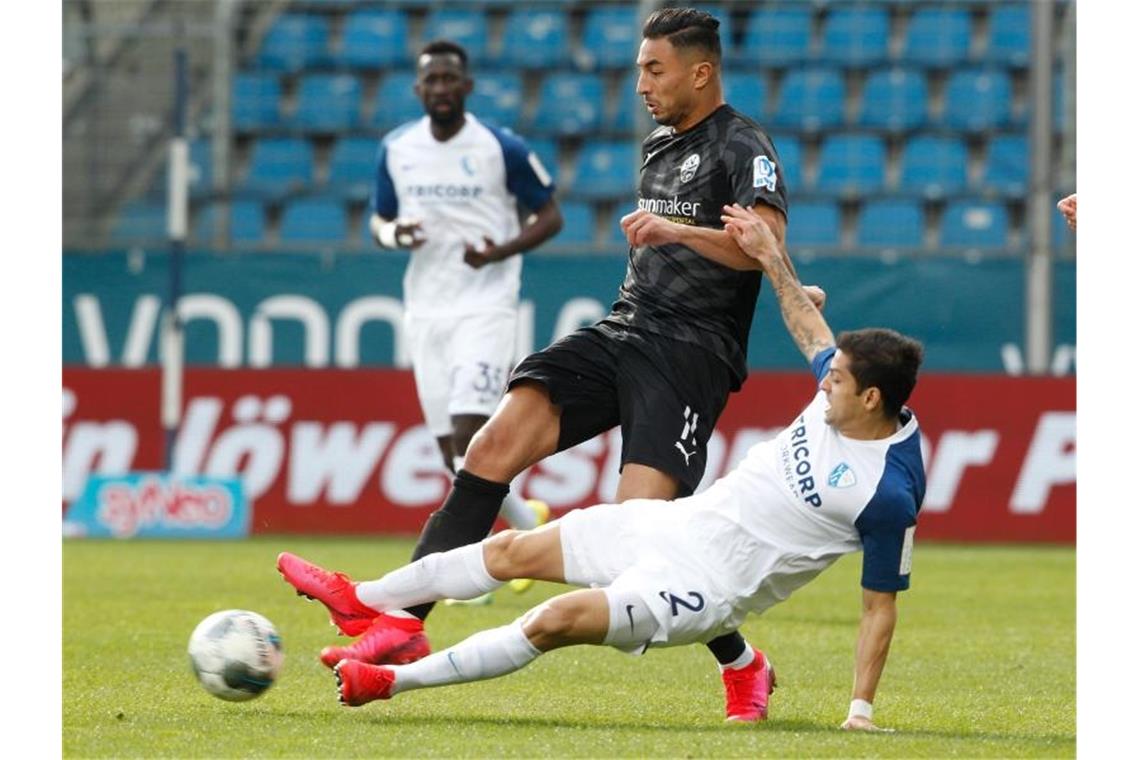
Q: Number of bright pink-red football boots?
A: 4